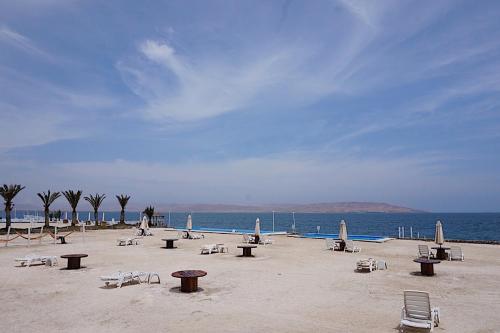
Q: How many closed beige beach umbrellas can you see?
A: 5